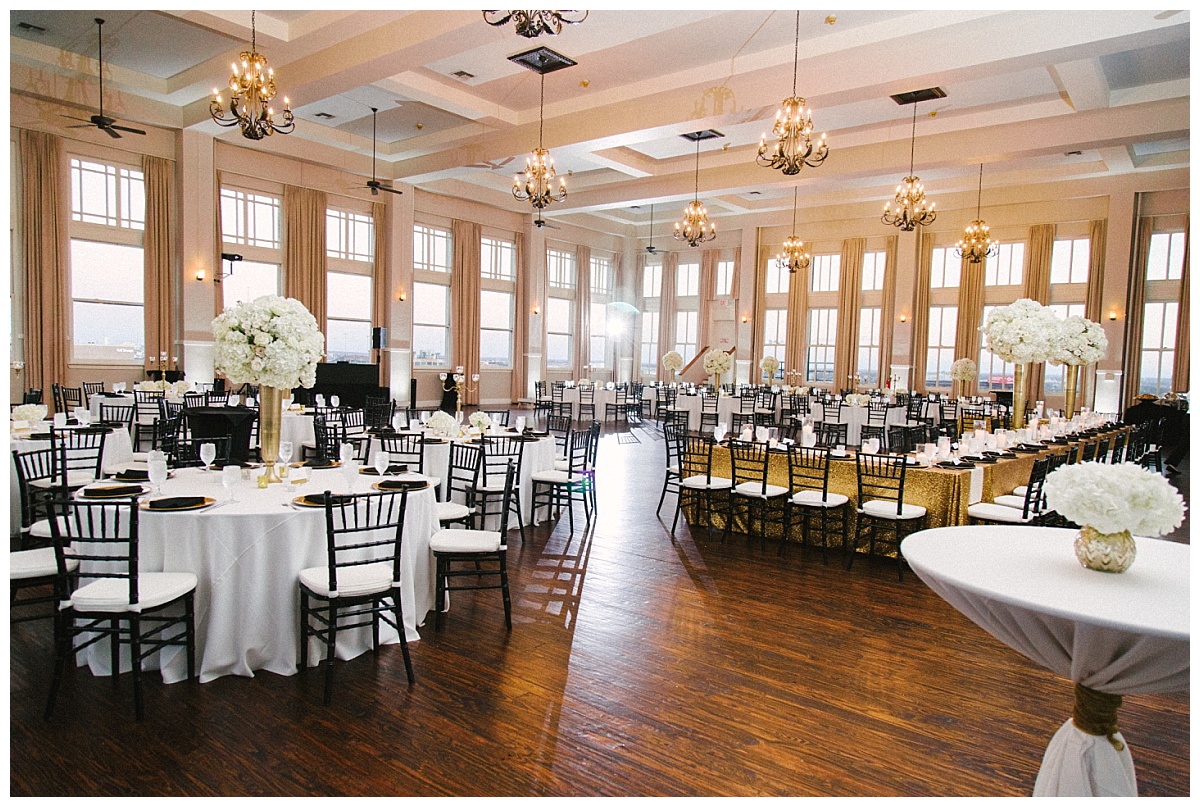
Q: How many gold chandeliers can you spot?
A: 8